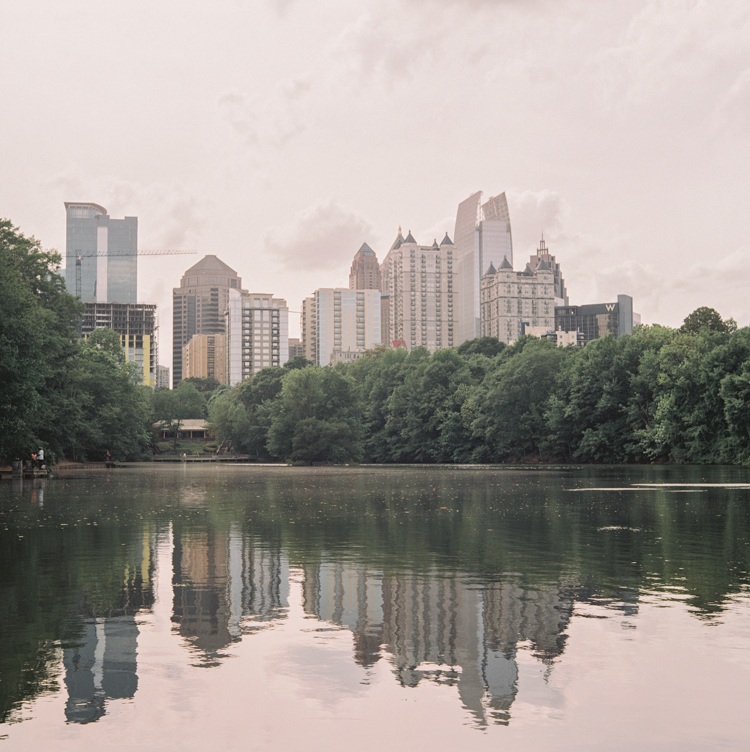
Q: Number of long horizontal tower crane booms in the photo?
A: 1